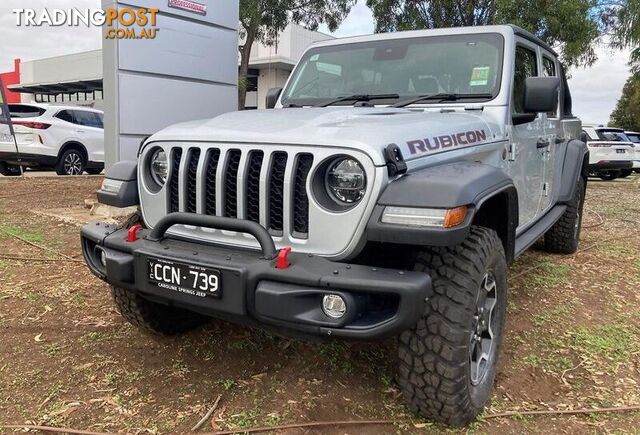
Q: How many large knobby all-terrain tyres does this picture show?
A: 3